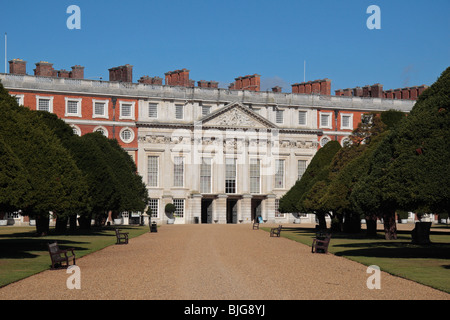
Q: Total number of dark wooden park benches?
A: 5